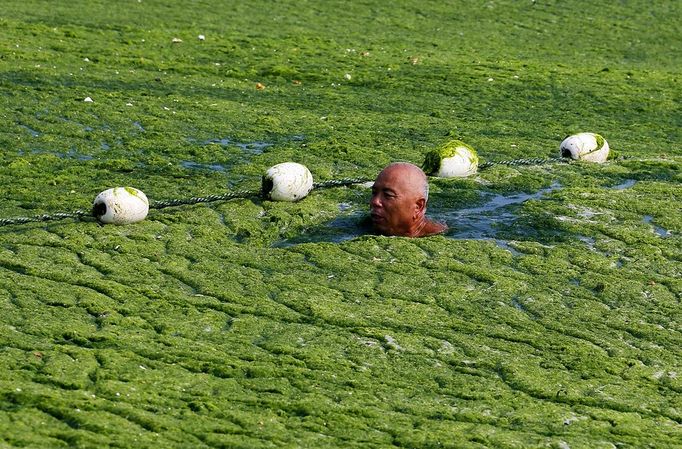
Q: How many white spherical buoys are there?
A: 4